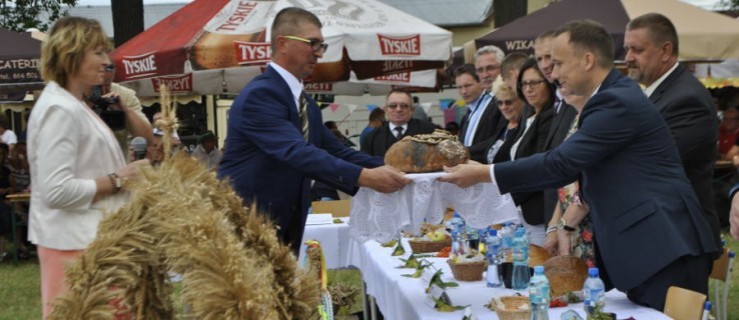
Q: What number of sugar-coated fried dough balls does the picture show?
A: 0